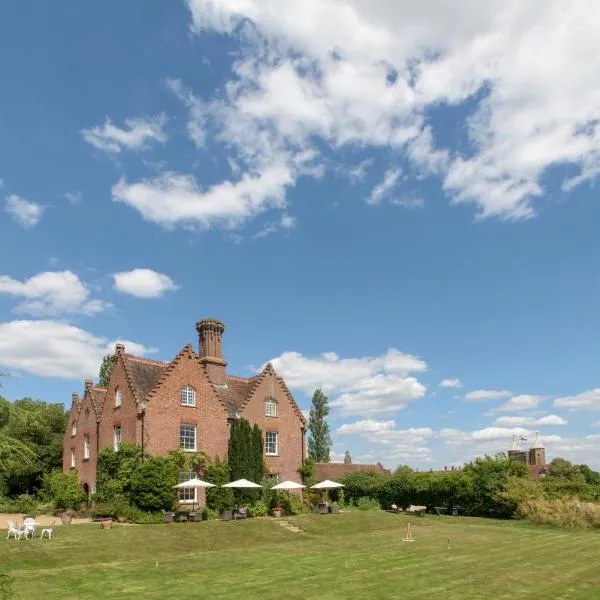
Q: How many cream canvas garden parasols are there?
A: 4